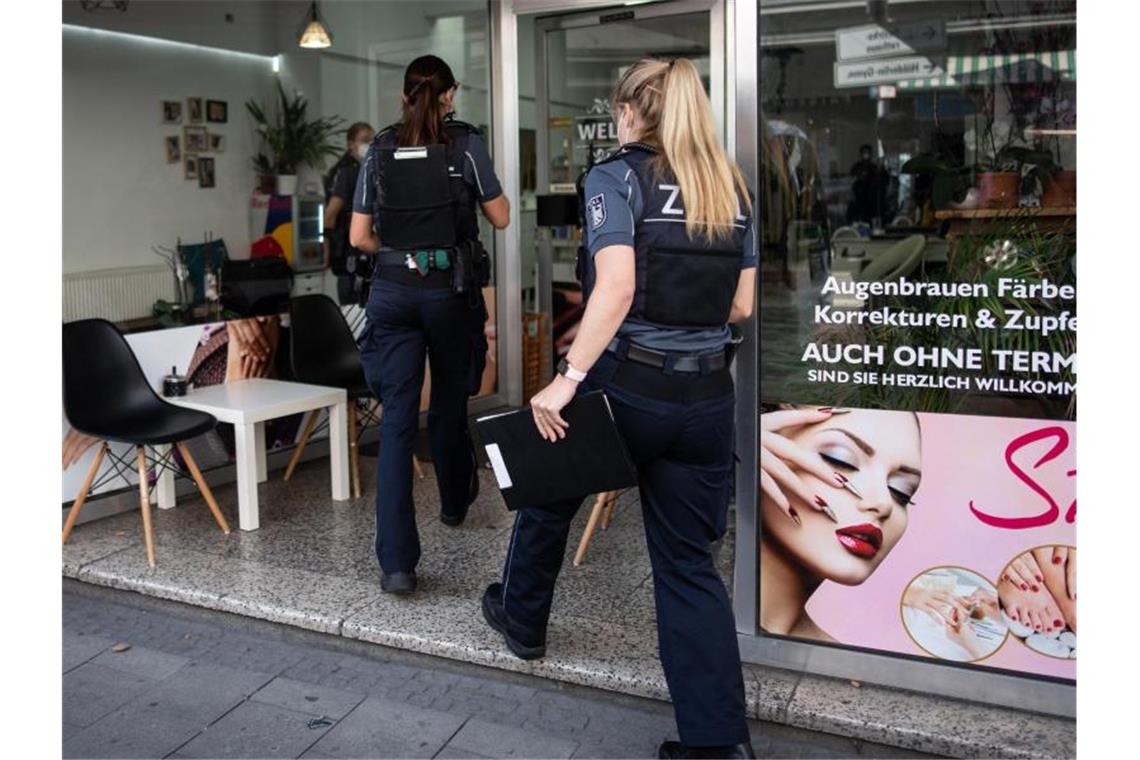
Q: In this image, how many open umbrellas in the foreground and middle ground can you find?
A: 0